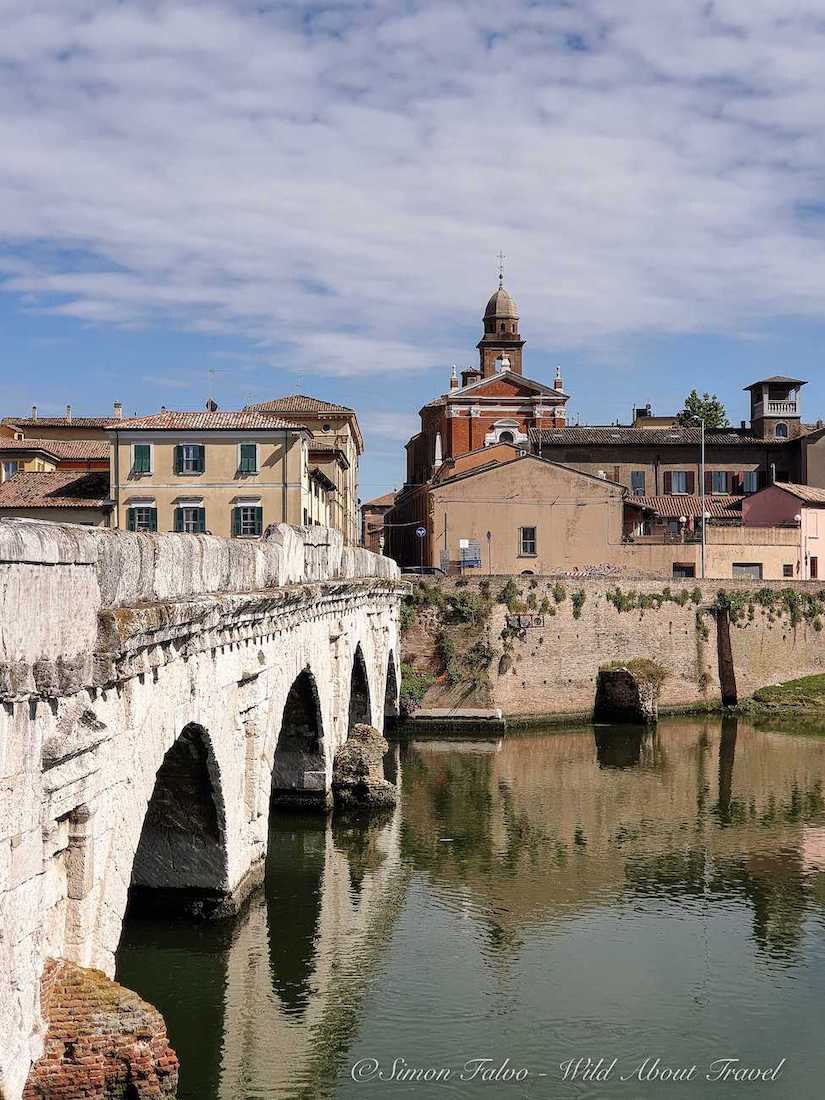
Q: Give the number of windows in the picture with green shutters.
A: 6